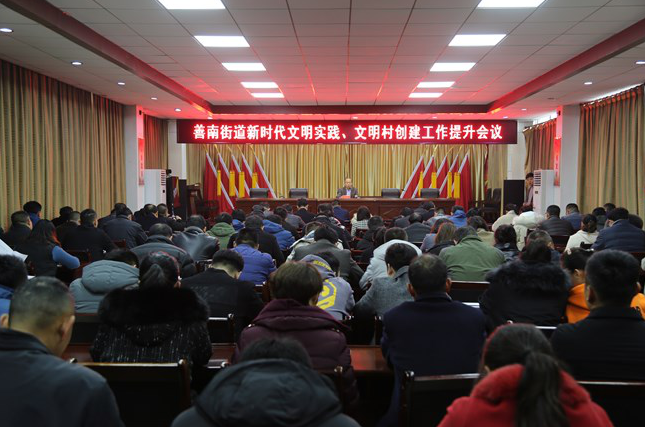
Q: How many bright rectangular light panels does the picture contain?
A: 10